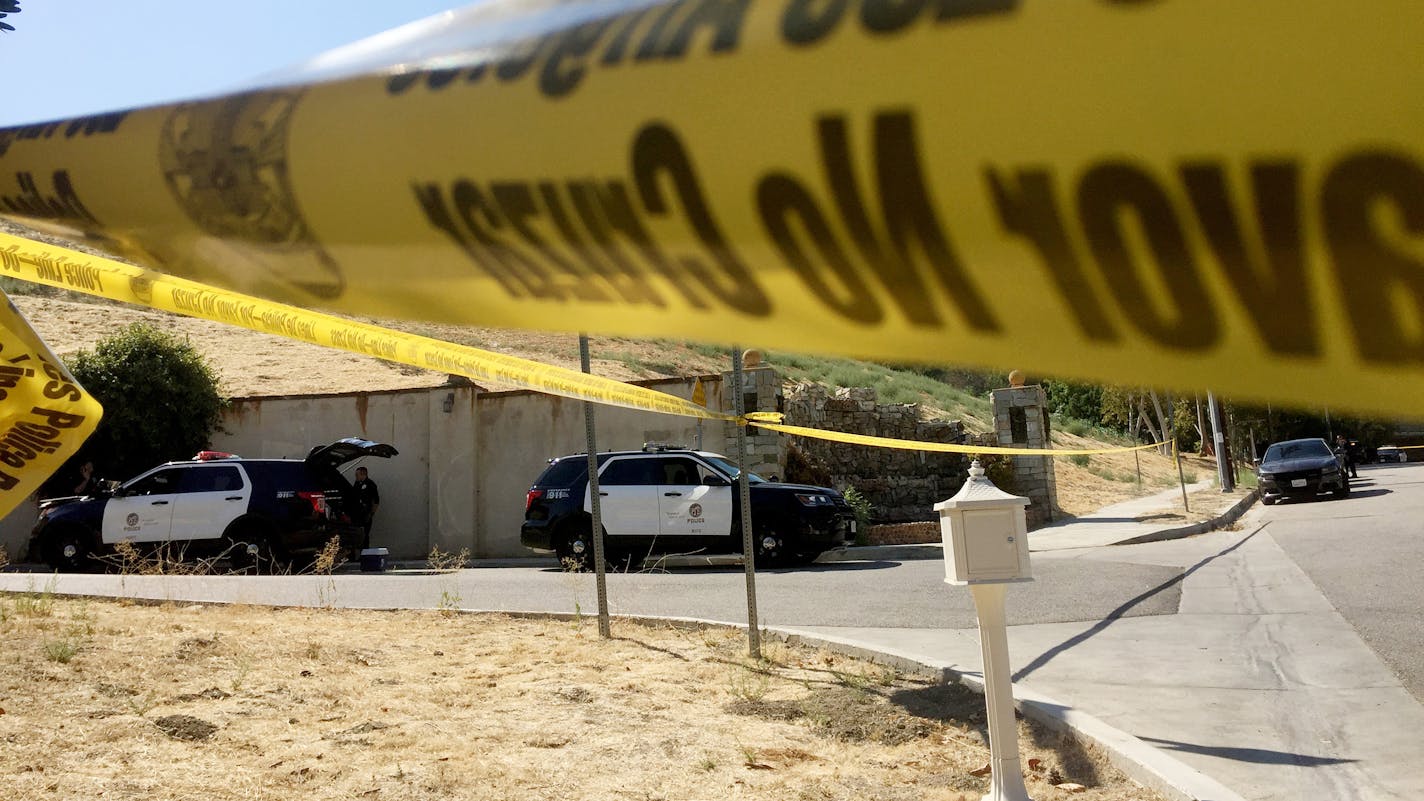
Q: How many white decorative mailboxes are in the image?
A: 1